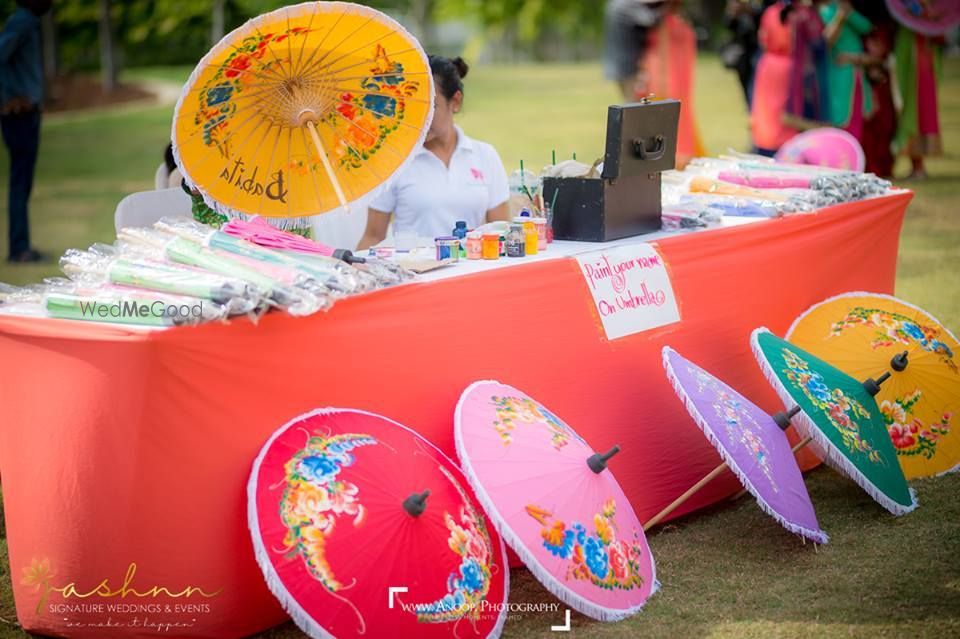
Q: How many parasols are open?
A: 8